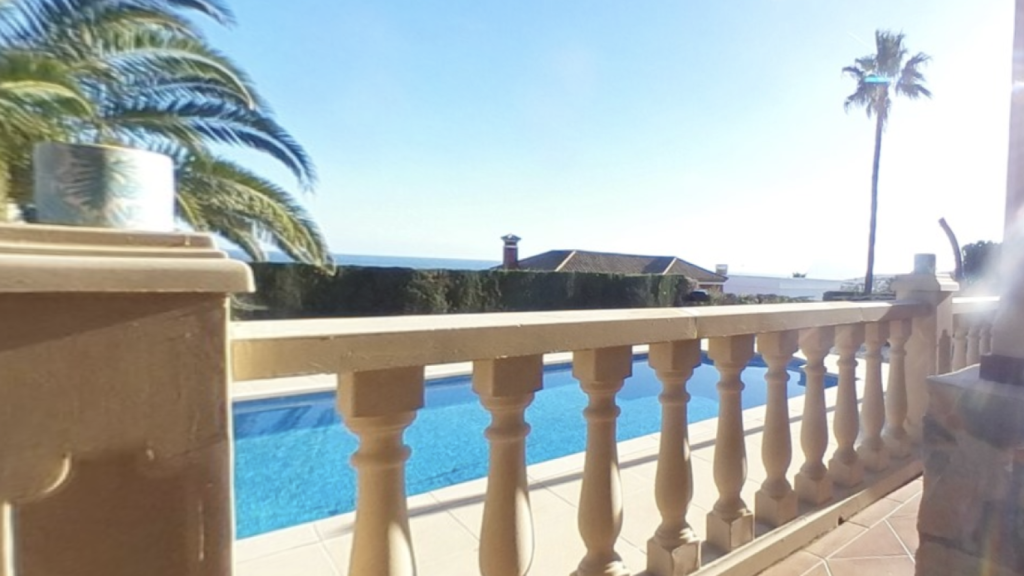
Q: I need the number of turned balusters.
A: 13